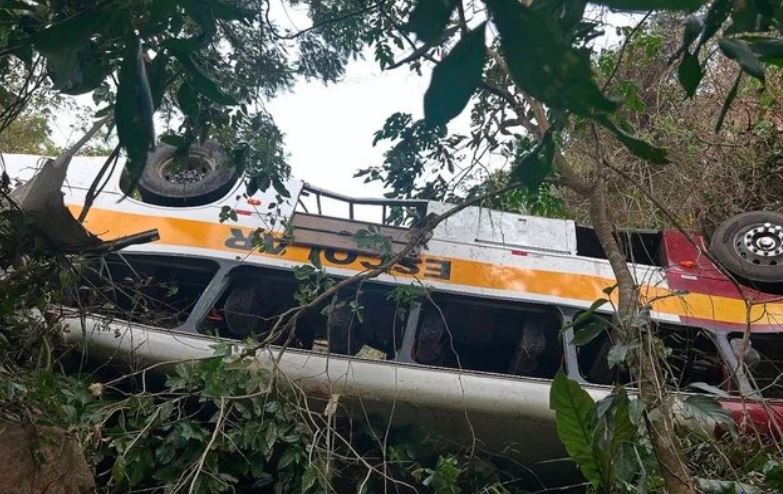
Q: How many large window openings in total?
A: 5